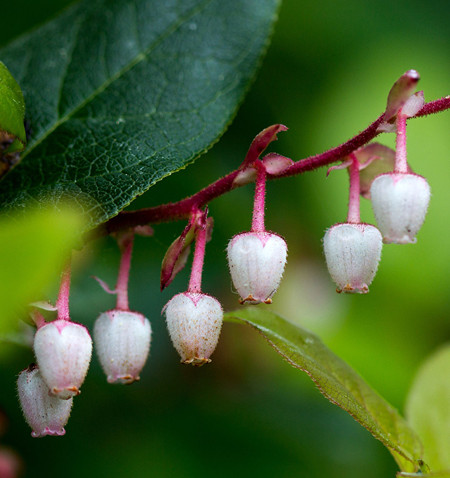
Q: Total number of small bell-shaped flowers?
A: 7